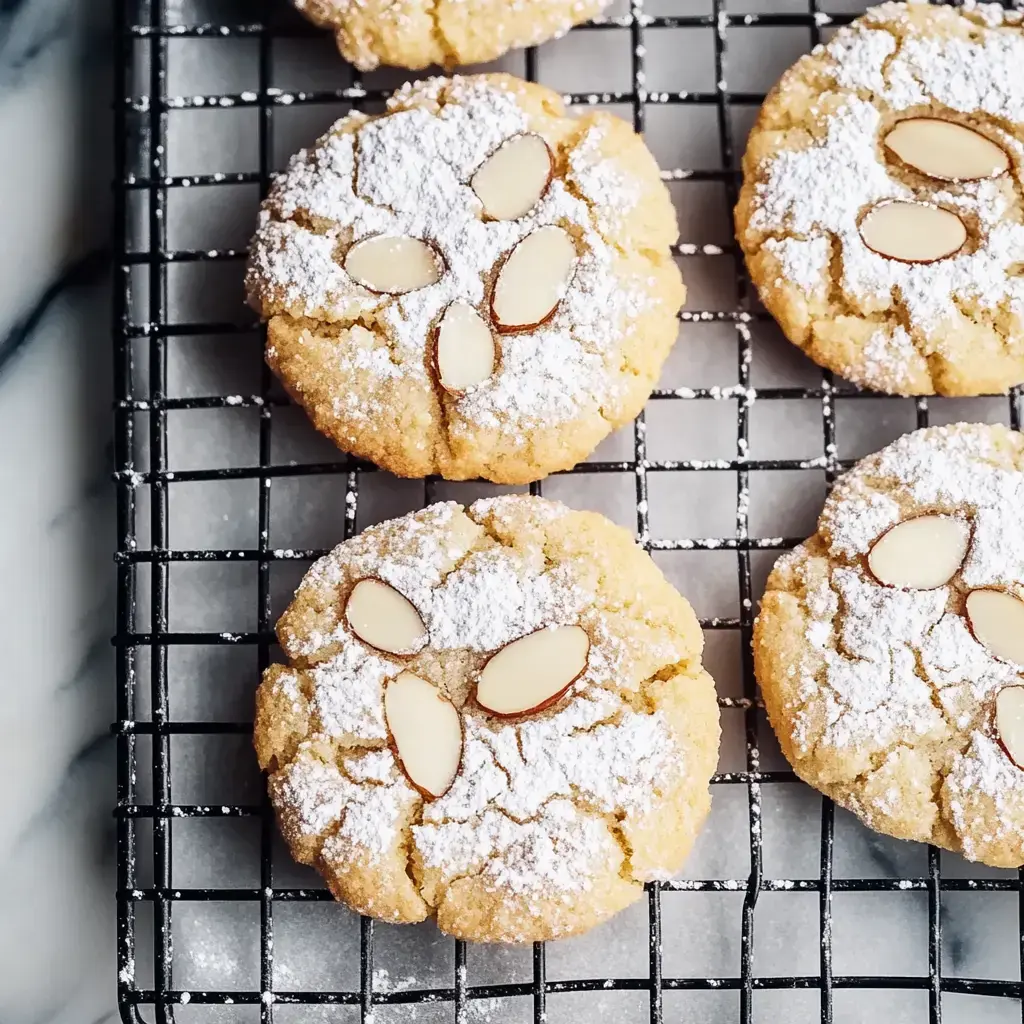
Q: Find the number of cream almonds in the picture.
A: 12